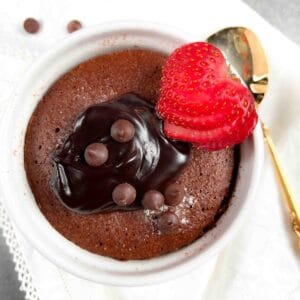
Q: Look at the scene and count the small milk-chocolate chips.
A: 8